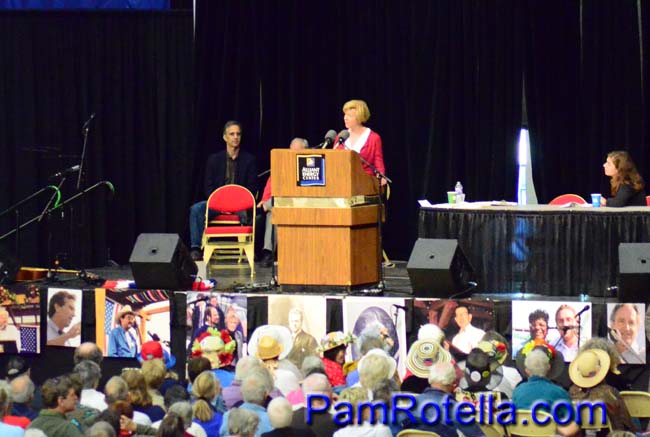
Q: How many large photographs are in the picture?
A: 9